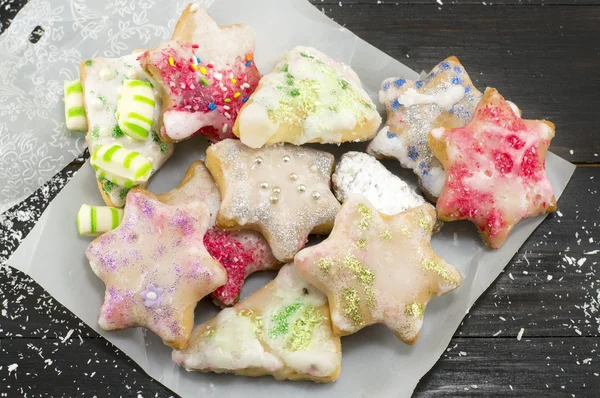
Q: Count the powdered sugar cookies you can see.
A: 1